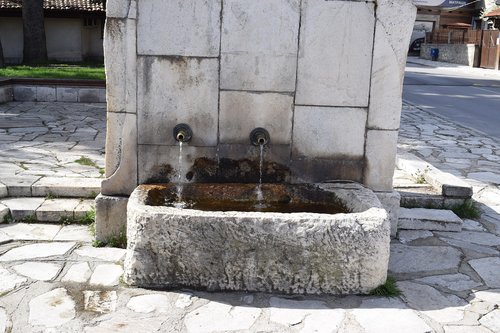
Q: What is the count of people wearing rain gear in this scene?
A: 0